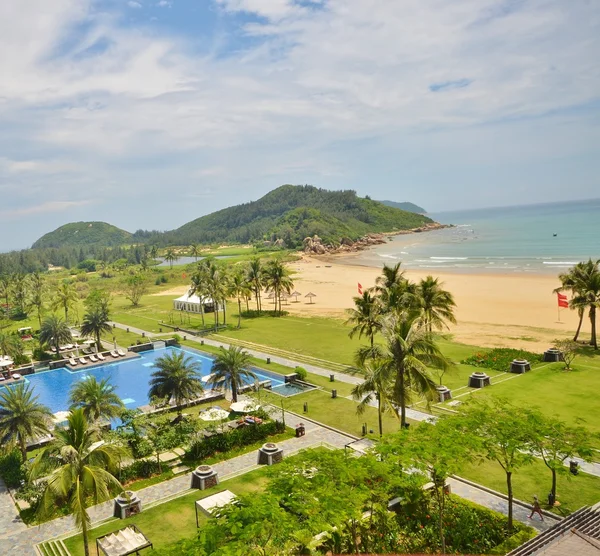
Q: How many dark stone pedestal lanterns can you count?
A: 7